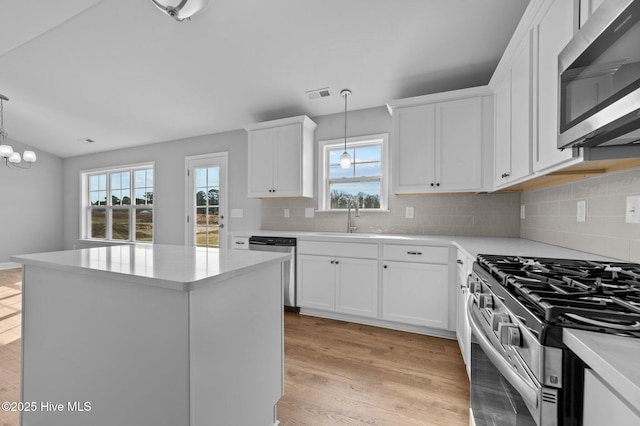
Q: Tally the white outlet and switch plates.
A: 7